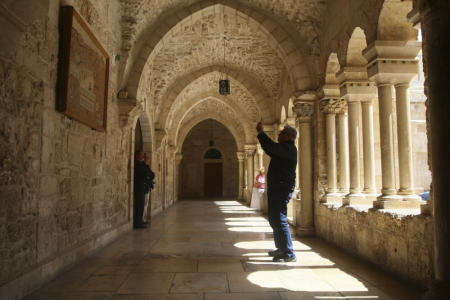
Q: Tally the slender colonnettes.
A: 6